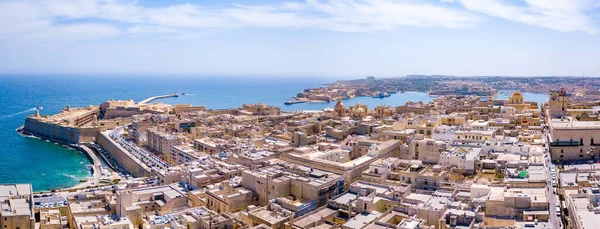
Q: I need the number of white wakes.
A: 2